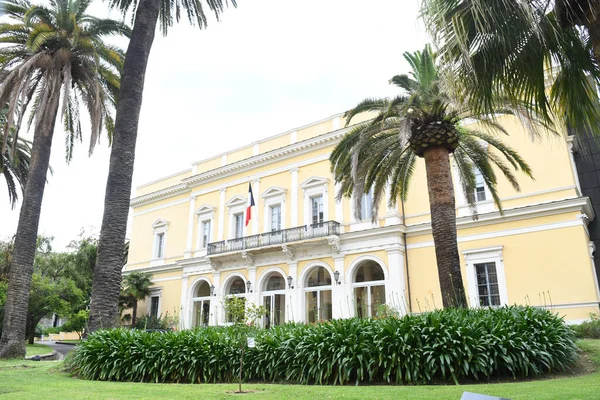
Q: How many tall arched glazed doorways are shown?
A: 5